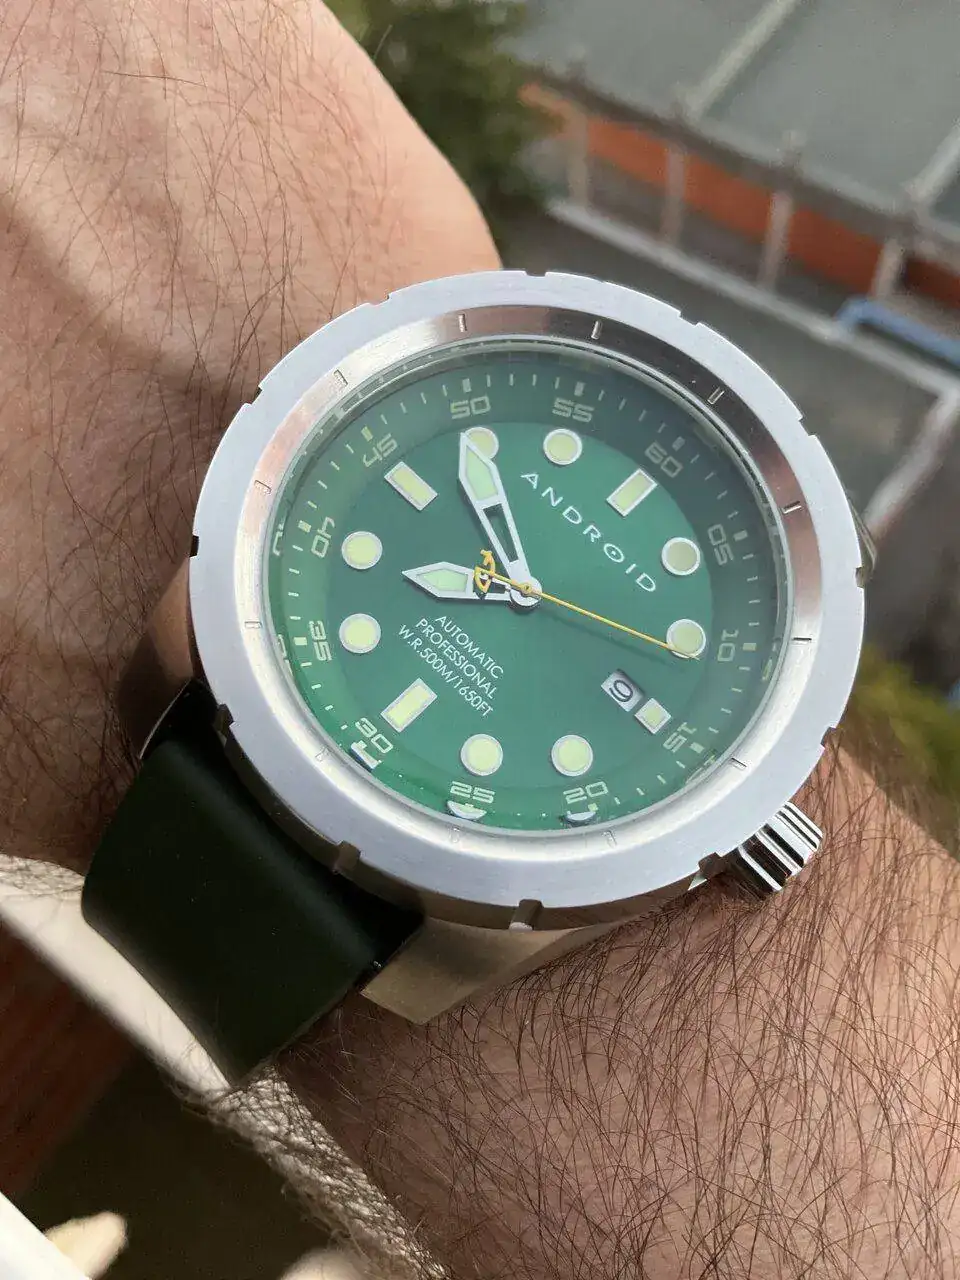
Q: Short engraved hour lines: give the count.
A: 12